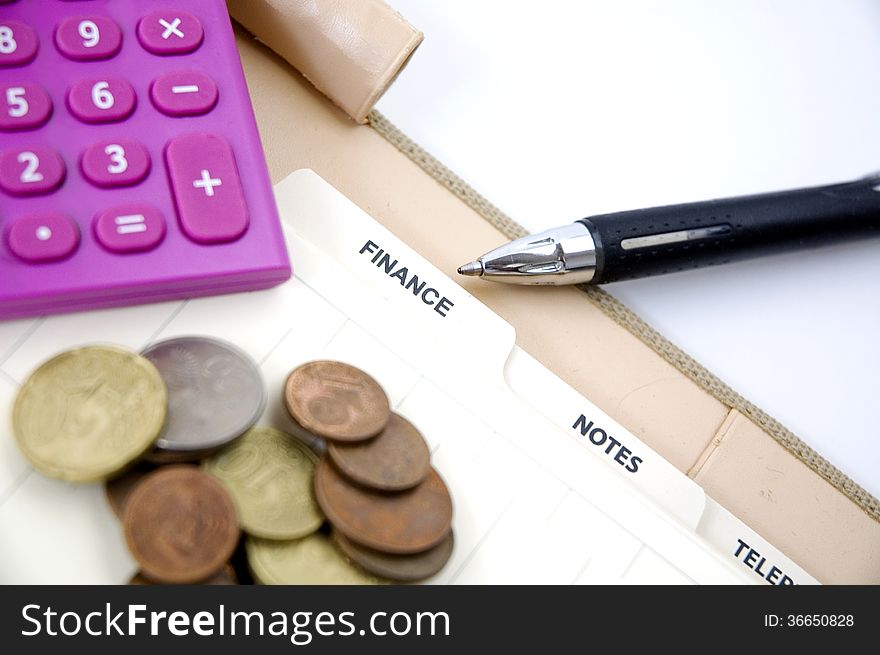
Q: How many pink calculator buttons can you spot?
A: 11